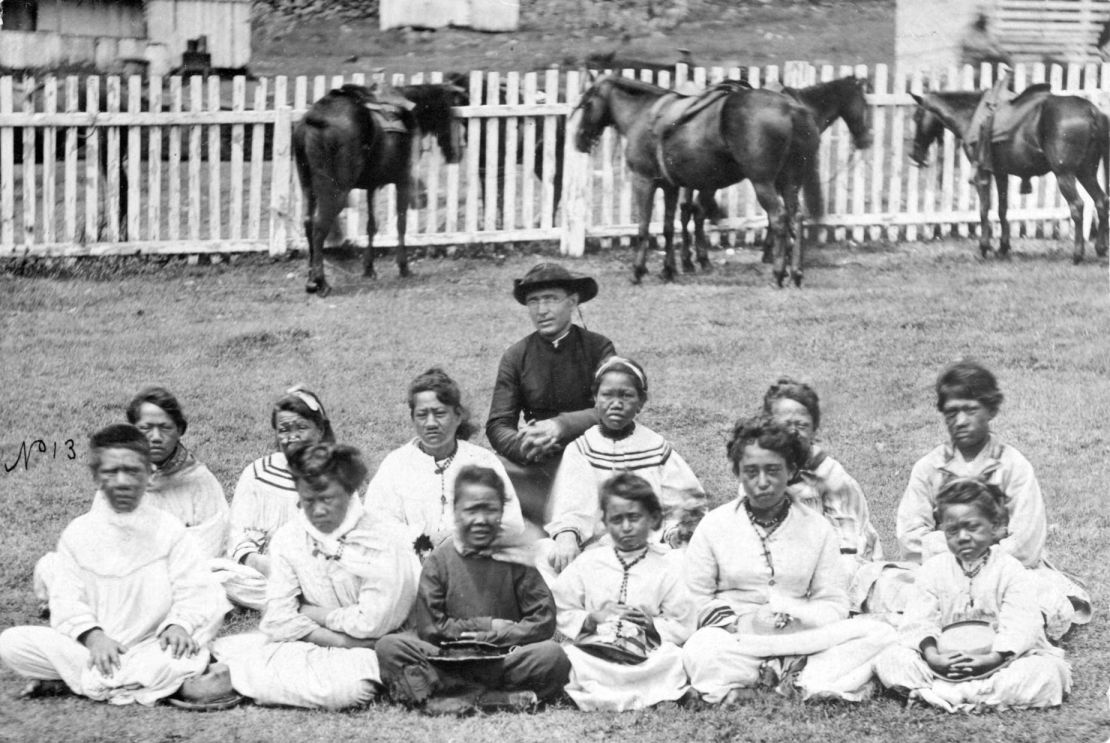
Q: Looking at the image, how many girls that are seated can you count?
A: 12